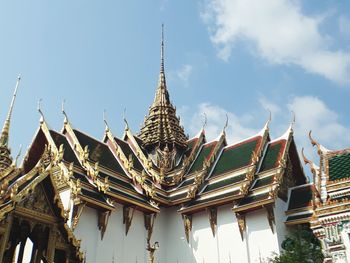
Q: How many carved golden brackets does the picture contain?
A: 8